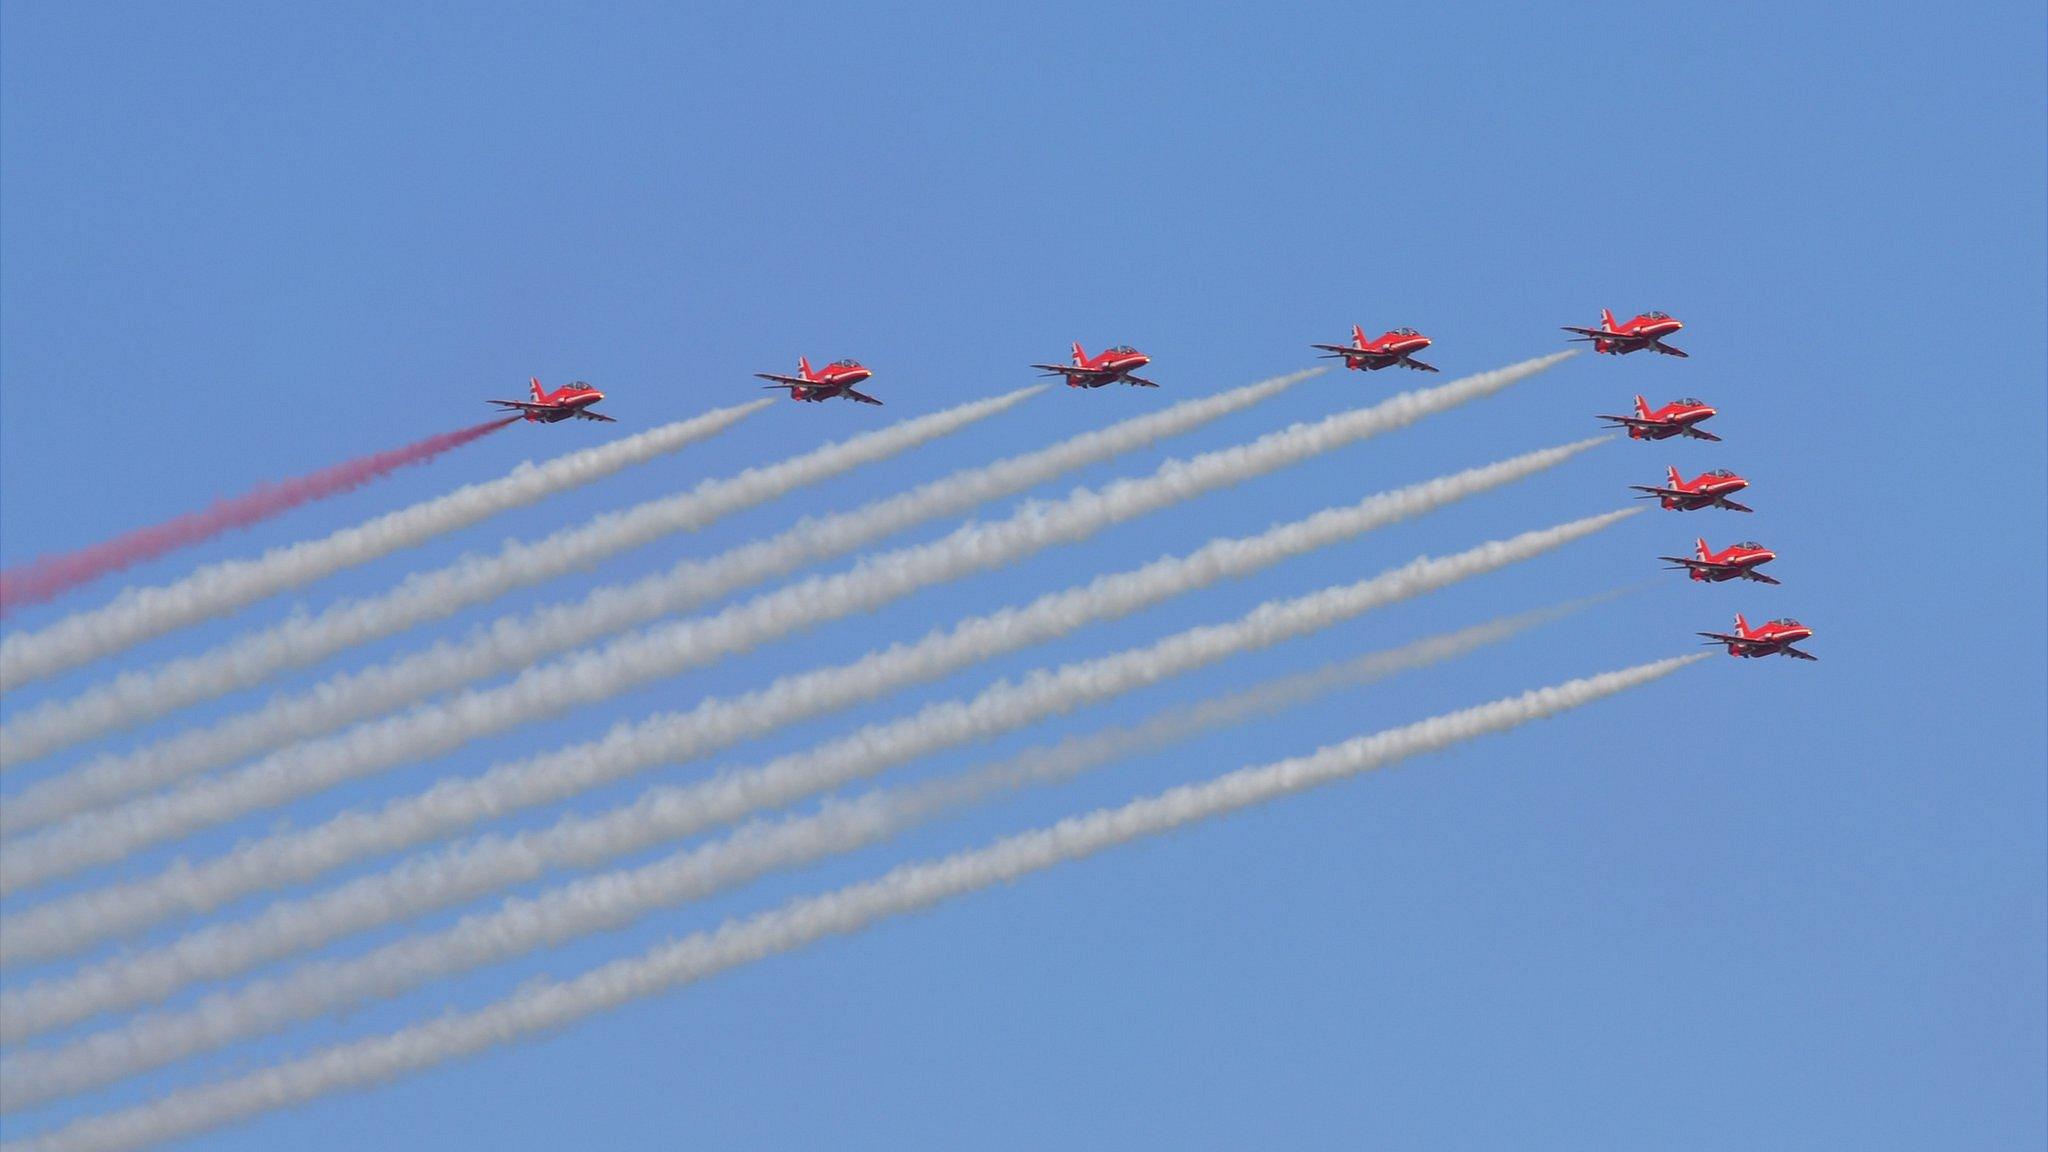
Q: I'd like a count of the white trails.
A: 8